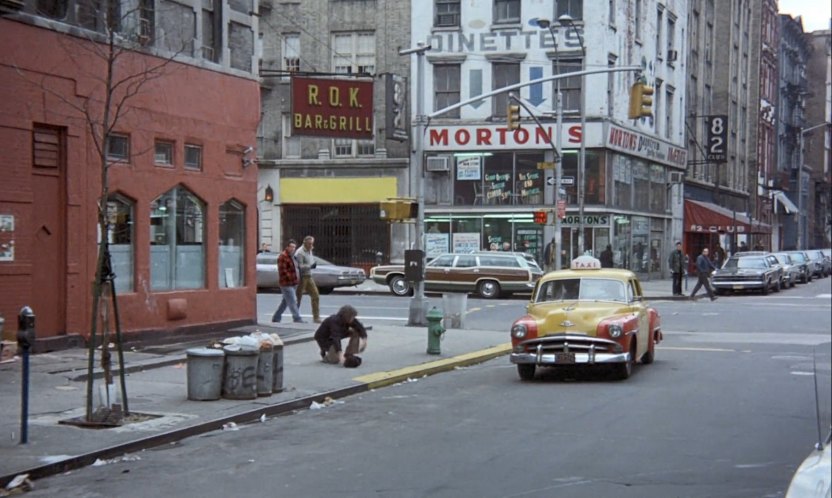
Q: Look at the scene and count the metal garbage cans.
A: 4